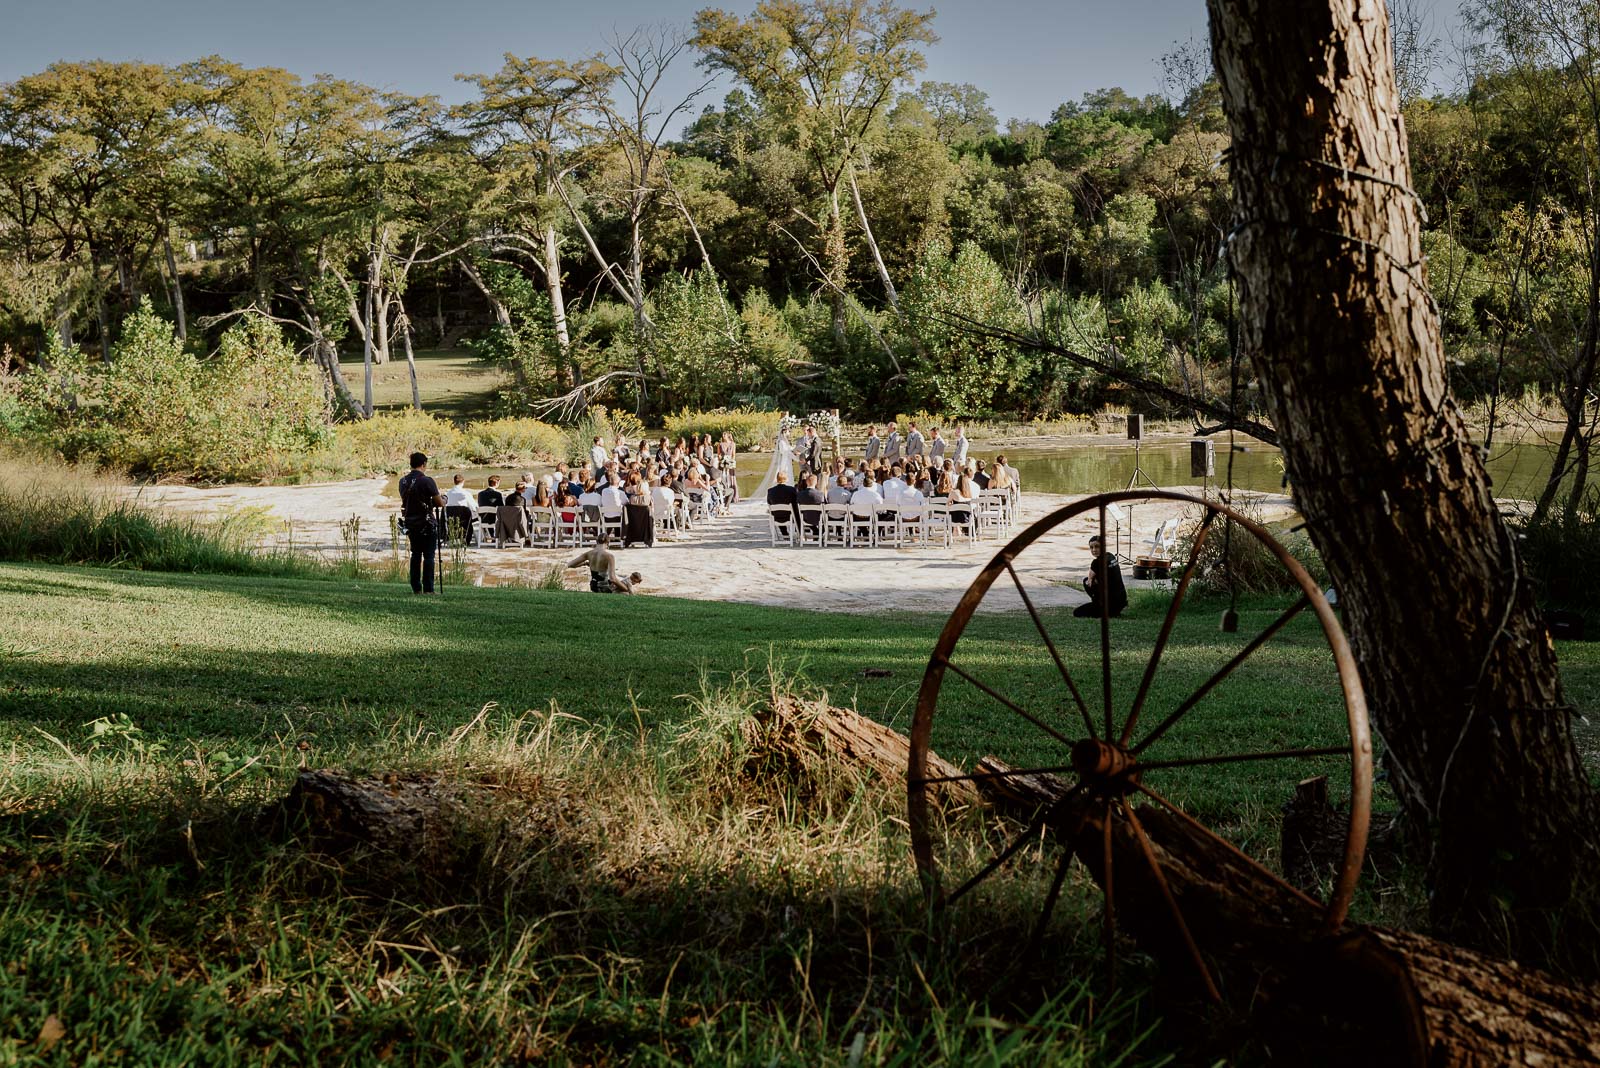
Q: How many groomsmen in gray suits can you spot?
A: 5